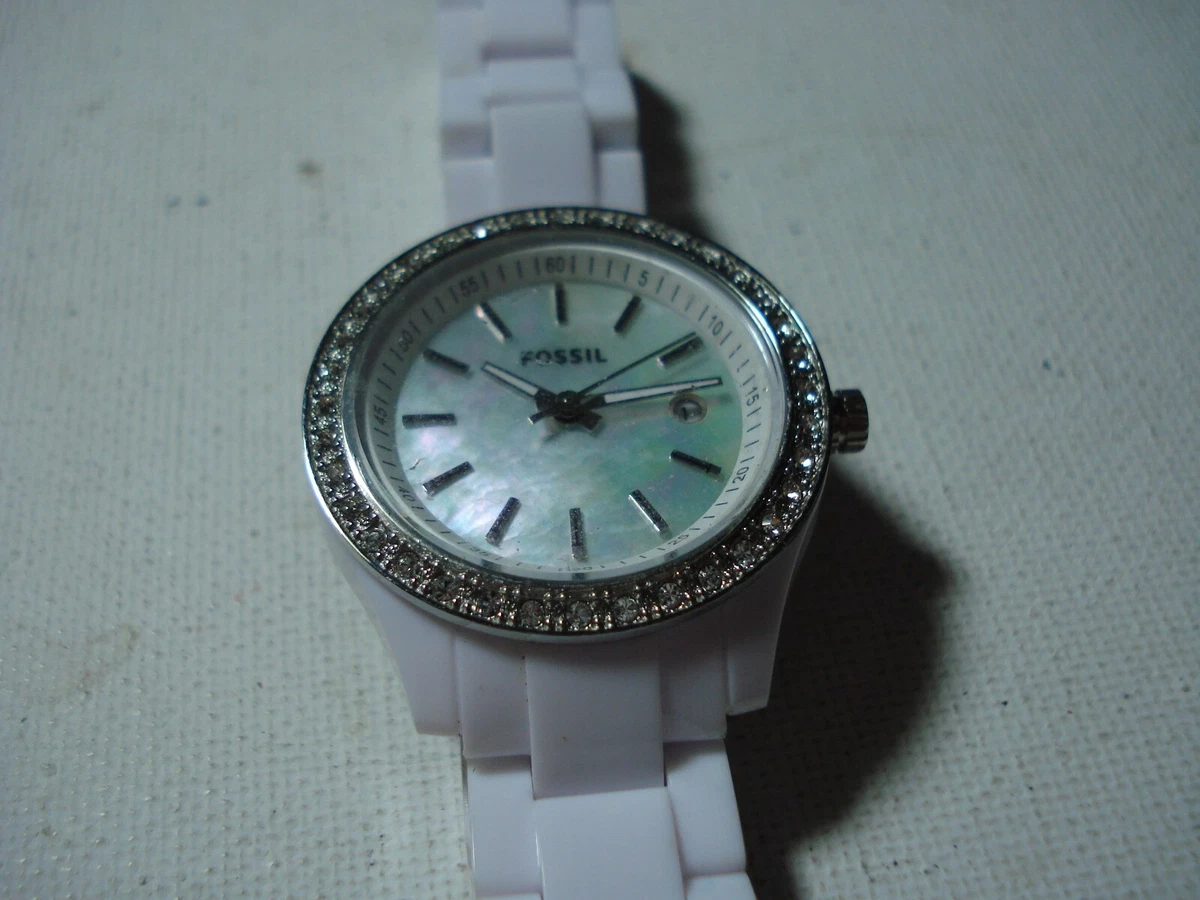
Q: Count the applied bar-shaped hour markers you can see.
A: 11